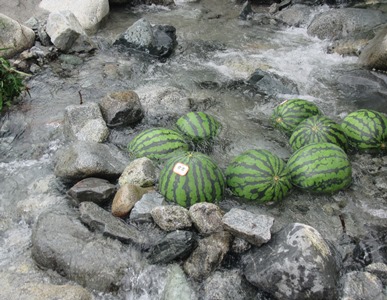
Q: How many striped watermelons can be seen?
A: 8